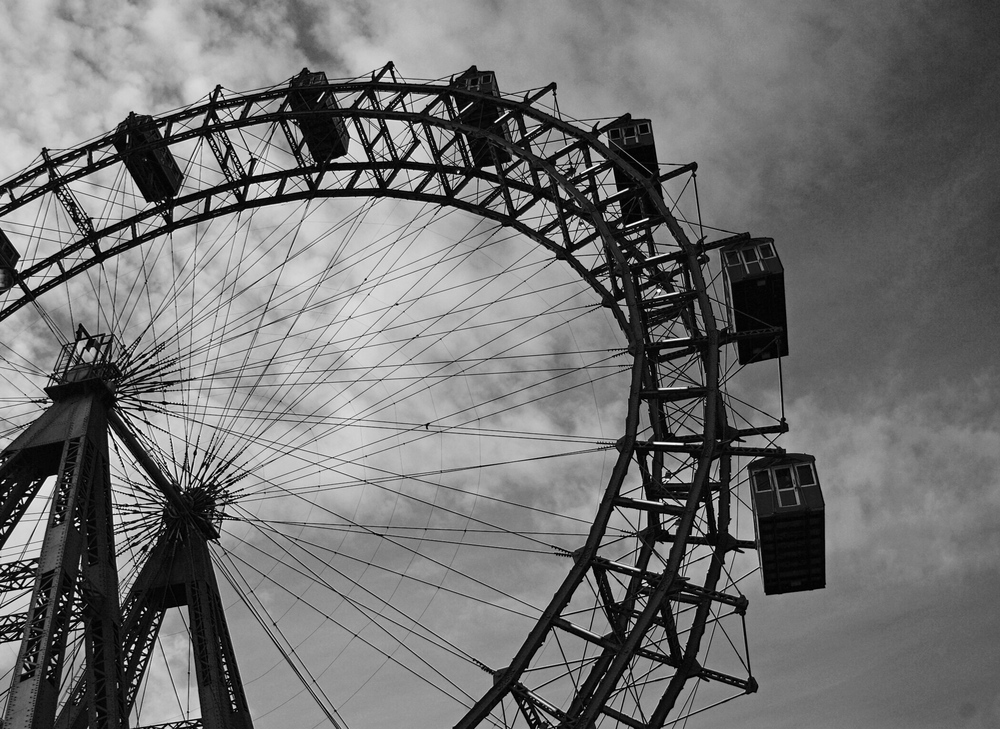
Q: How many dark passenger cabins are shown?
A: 7